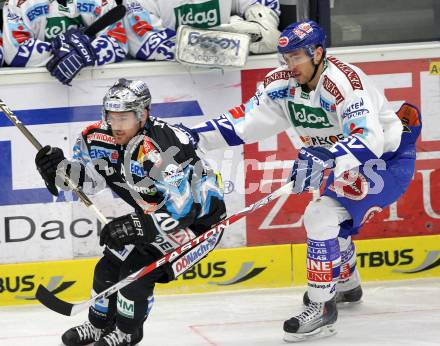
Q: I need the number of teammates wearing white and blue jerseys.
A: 3